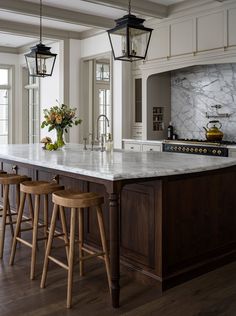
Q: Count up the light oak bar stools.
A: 3